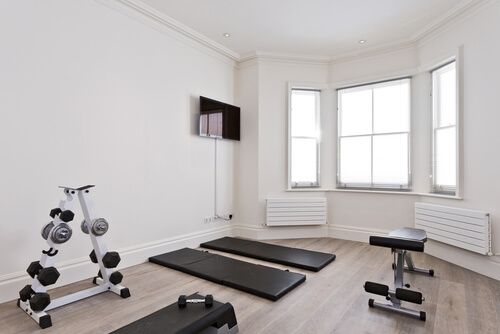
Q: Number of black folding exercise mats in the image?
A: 2